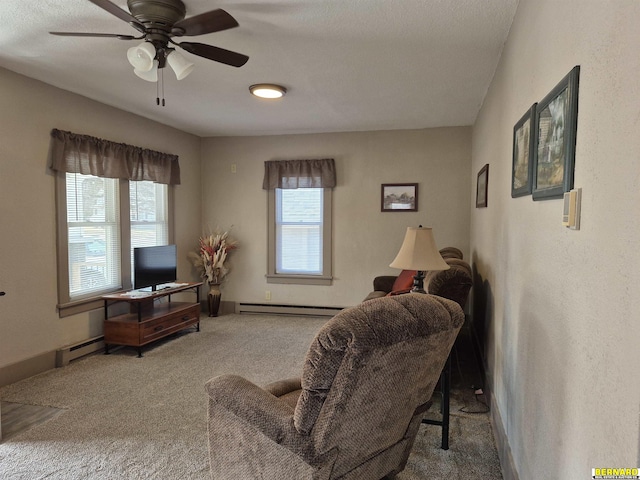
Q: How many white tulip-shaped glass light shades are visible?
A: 3